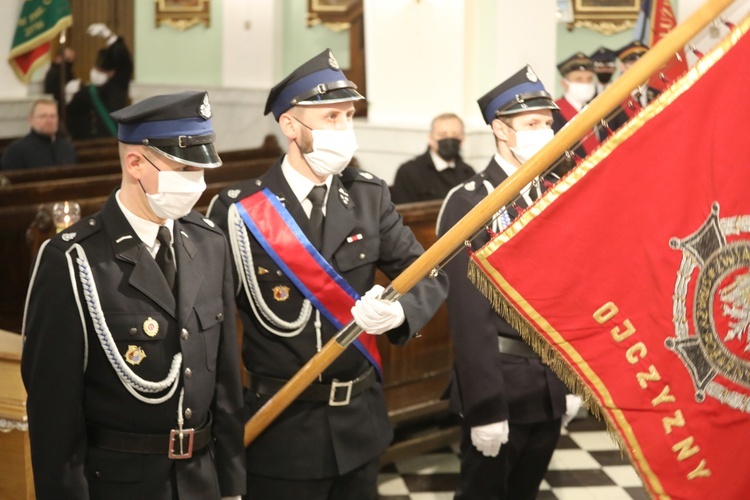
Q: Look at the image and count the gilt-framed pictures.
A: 3